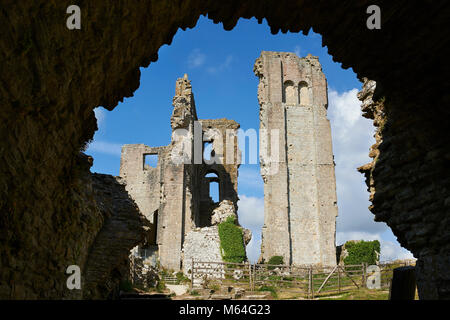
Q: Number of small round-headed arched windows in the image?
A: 2